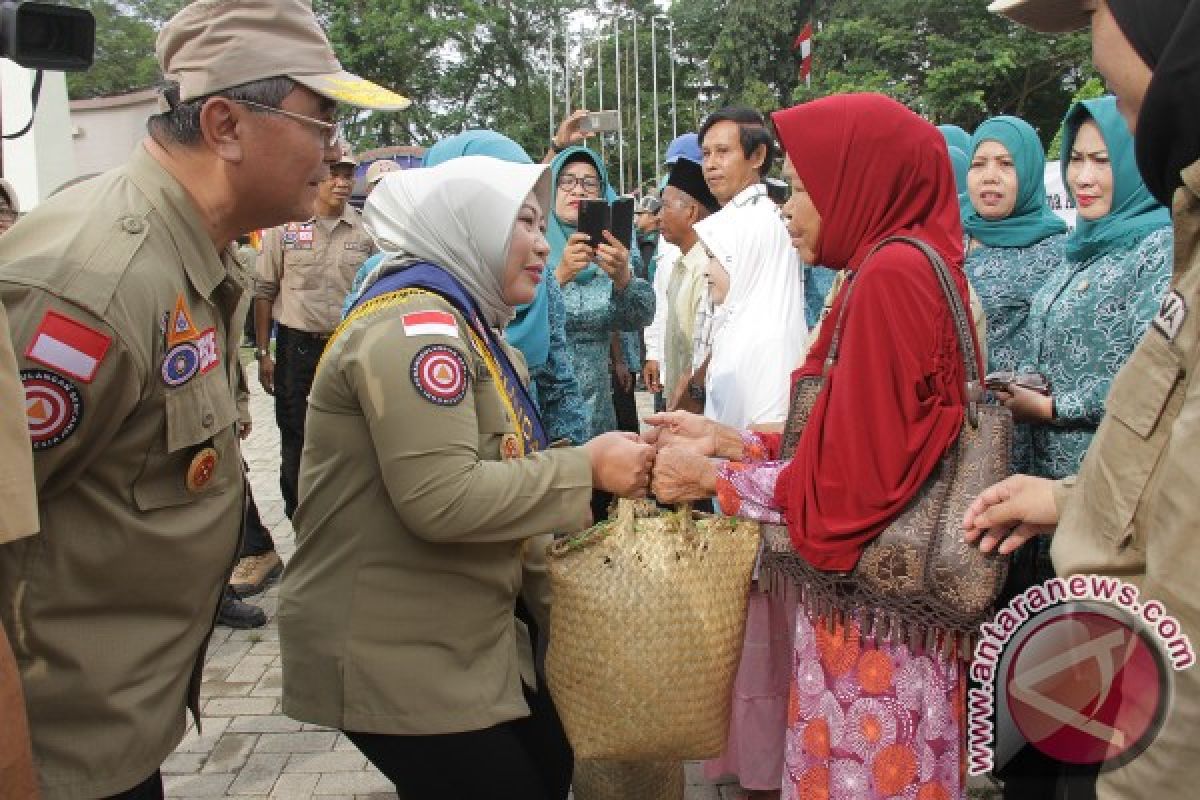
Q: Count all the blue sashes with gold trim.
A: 1